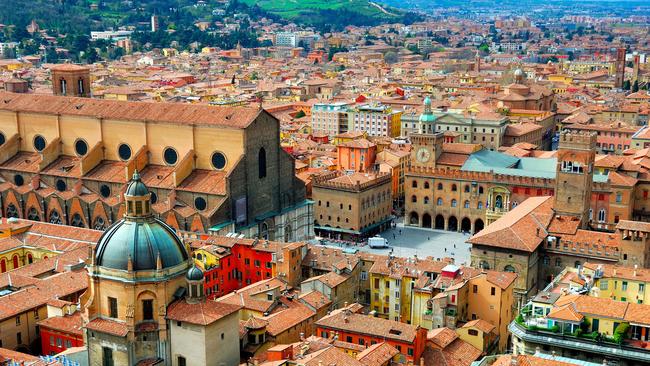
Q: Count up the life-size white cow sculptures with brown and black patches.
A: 0